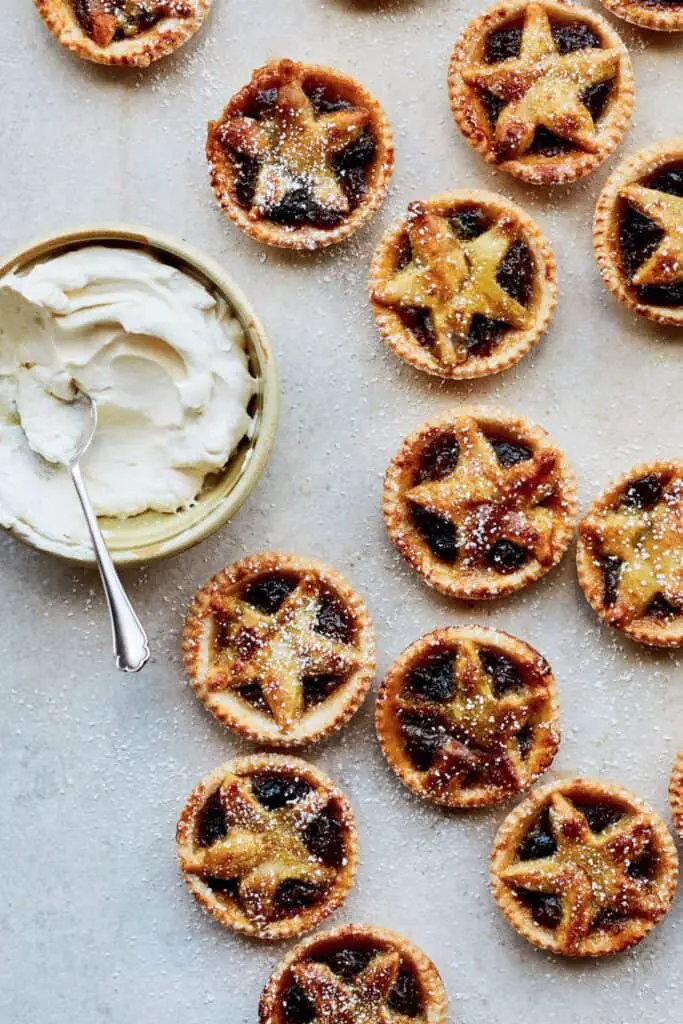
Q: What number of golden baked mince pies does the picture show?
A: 14